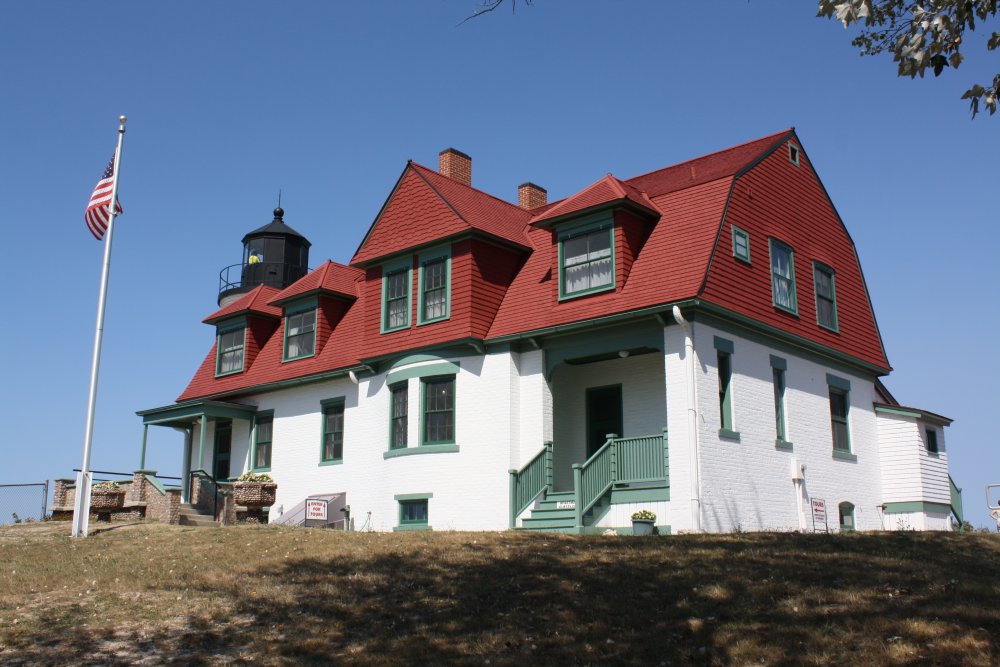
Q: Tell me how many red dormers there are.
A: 4